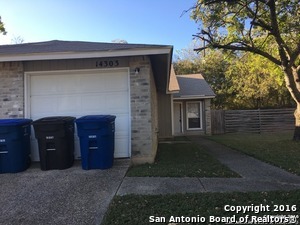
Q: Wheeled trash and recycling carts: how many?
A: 3